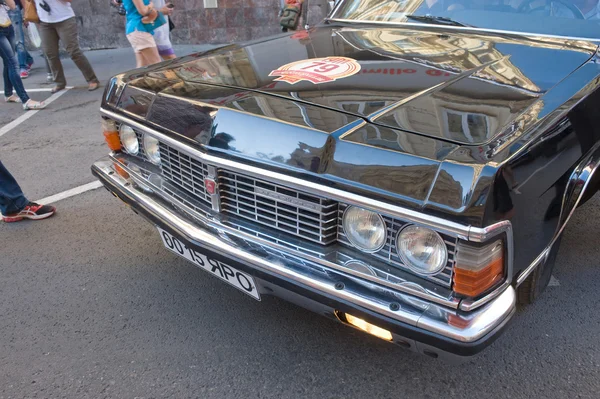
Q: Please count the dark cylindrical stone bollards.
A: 0